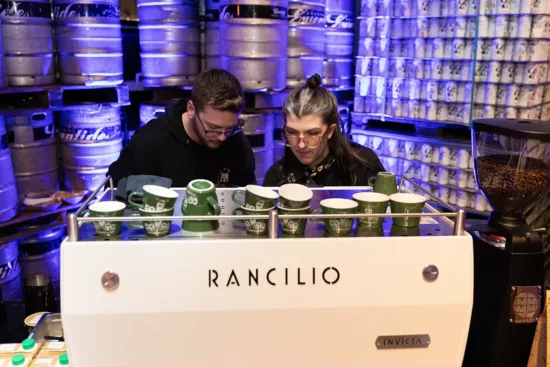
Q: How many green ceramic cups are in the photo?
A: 13